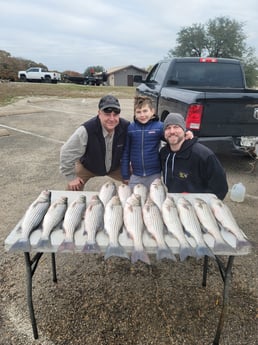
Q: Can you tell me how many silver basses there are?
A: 15